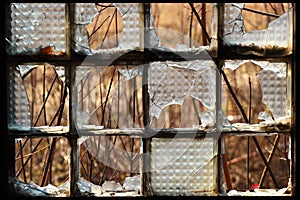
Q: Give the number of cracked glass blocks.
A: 12